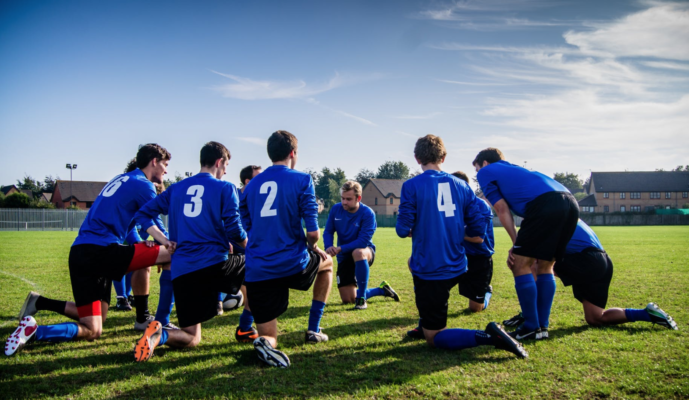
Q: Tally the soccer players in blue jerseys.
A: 11